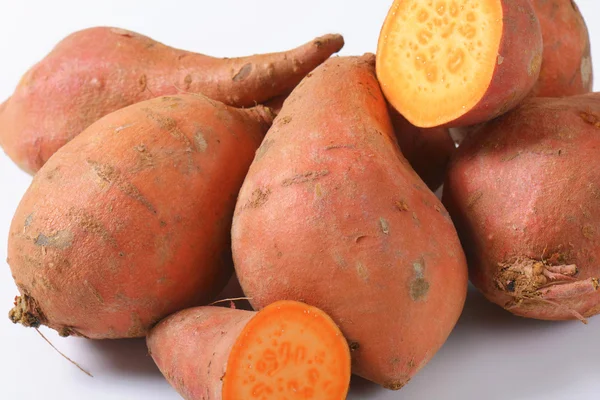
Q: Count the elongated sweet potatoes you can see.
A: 1